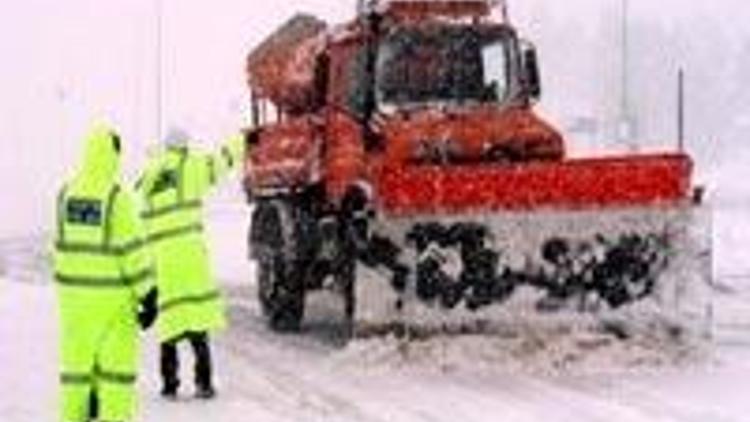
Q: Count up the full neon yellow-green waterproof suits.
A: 1